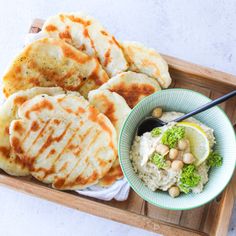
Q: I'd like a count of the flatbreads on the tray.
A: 7